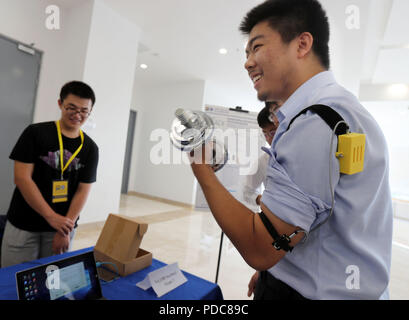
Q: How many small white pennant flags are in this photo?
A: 0